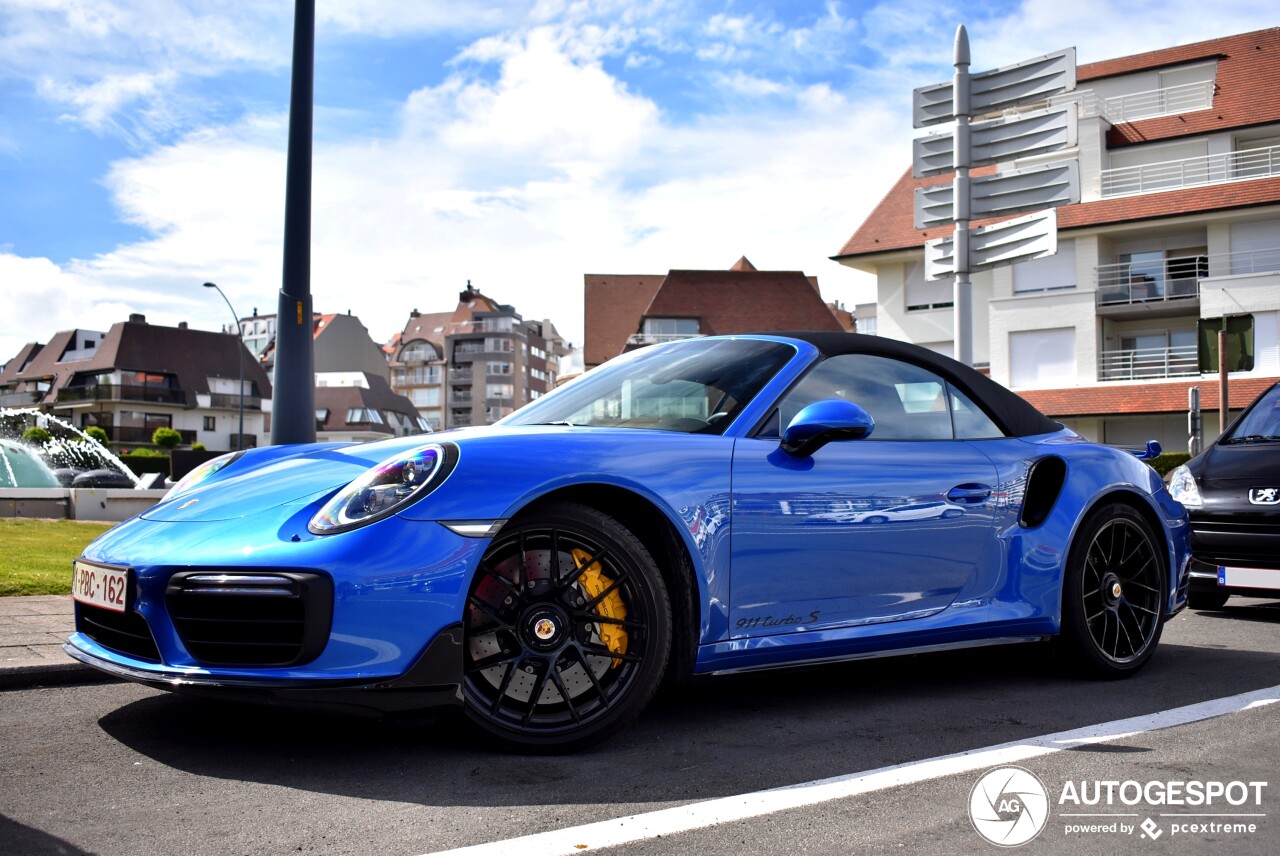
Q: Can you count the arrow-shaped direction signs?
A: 4